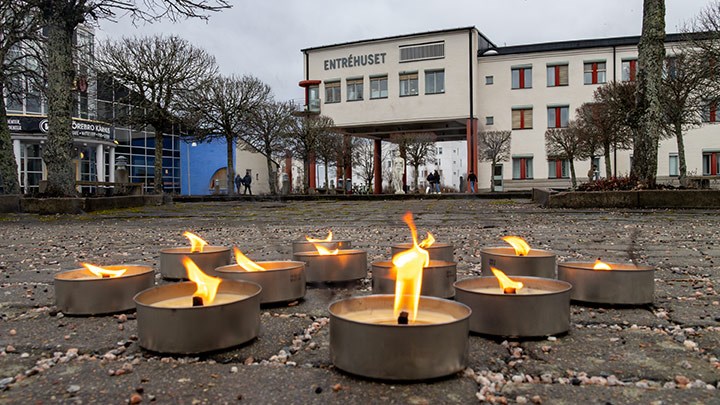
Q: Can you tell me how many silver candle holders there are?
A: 12